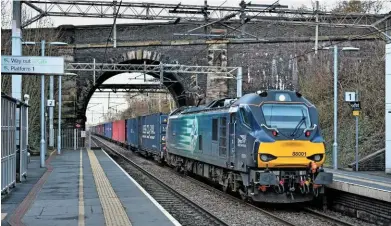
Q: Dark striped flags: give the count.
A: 0